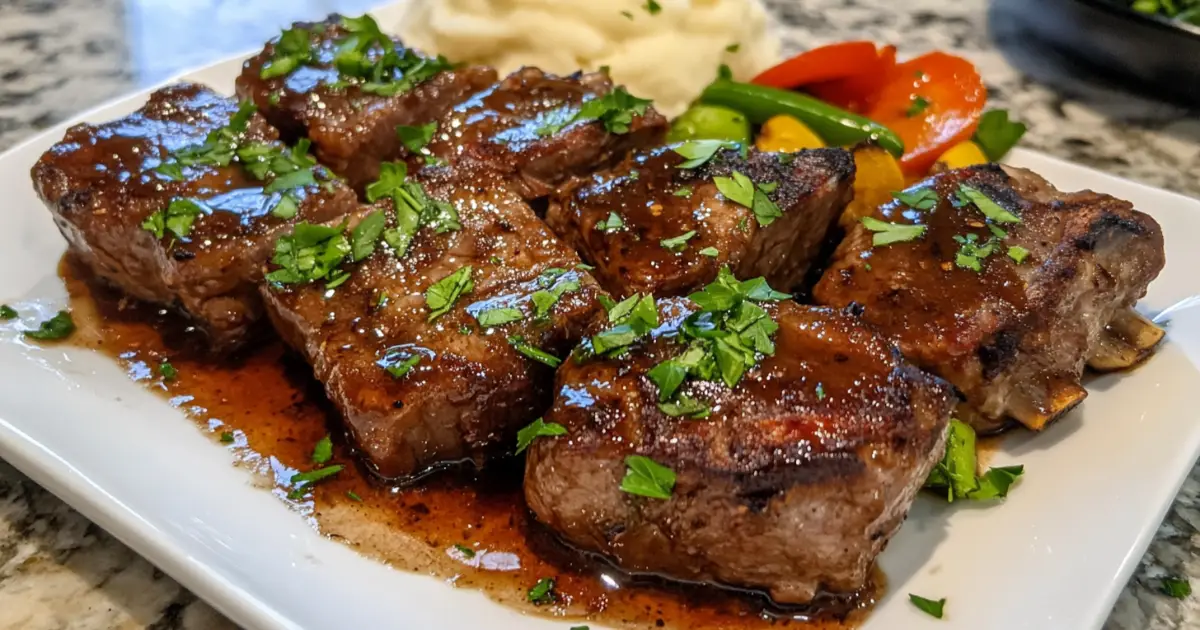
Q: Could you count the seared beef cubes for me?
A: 7